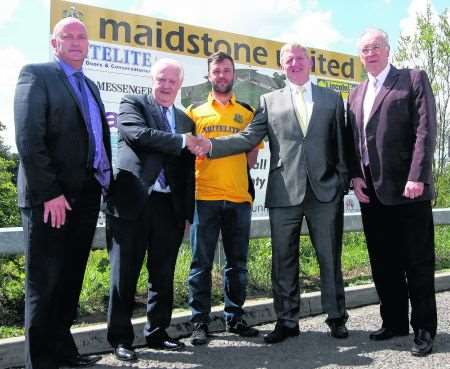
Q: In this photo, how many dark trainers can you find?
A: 2